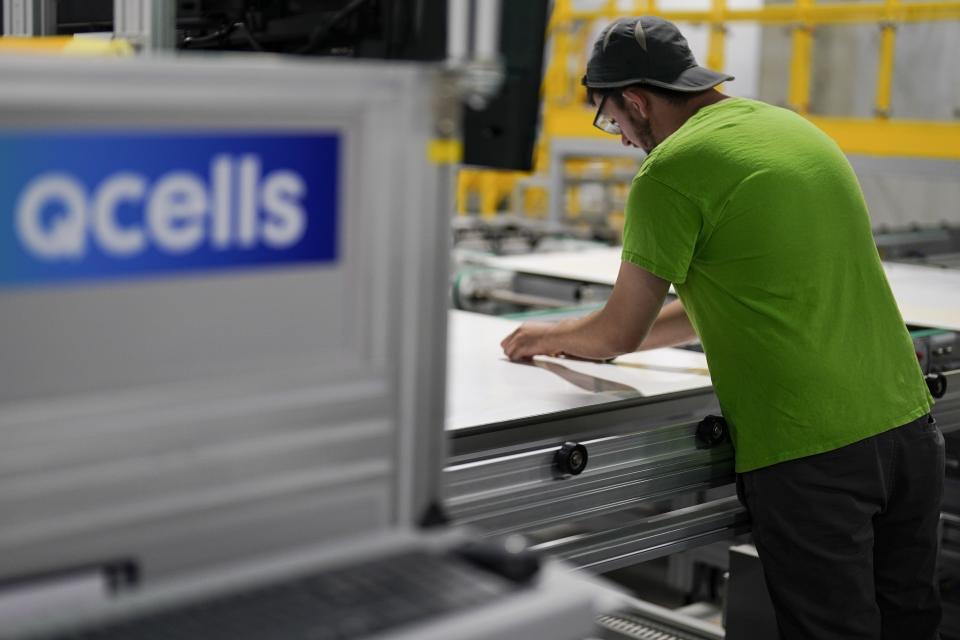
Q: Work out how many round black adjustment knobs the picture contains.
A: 3